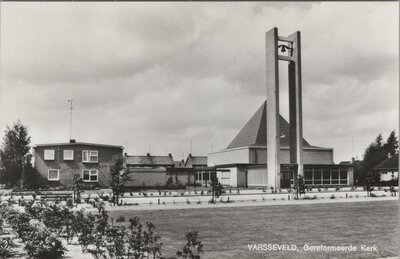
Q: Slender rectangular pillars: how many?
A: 2